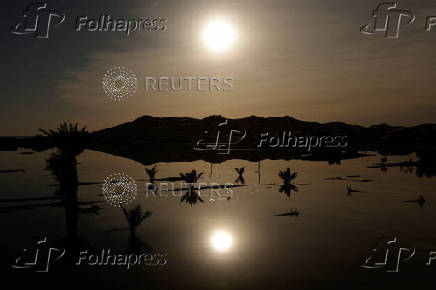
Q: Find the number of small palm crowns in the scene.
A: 5